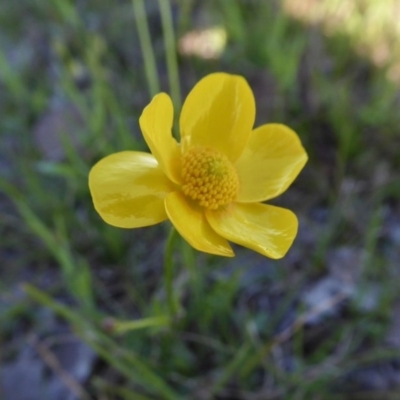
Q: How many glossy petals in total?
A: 6